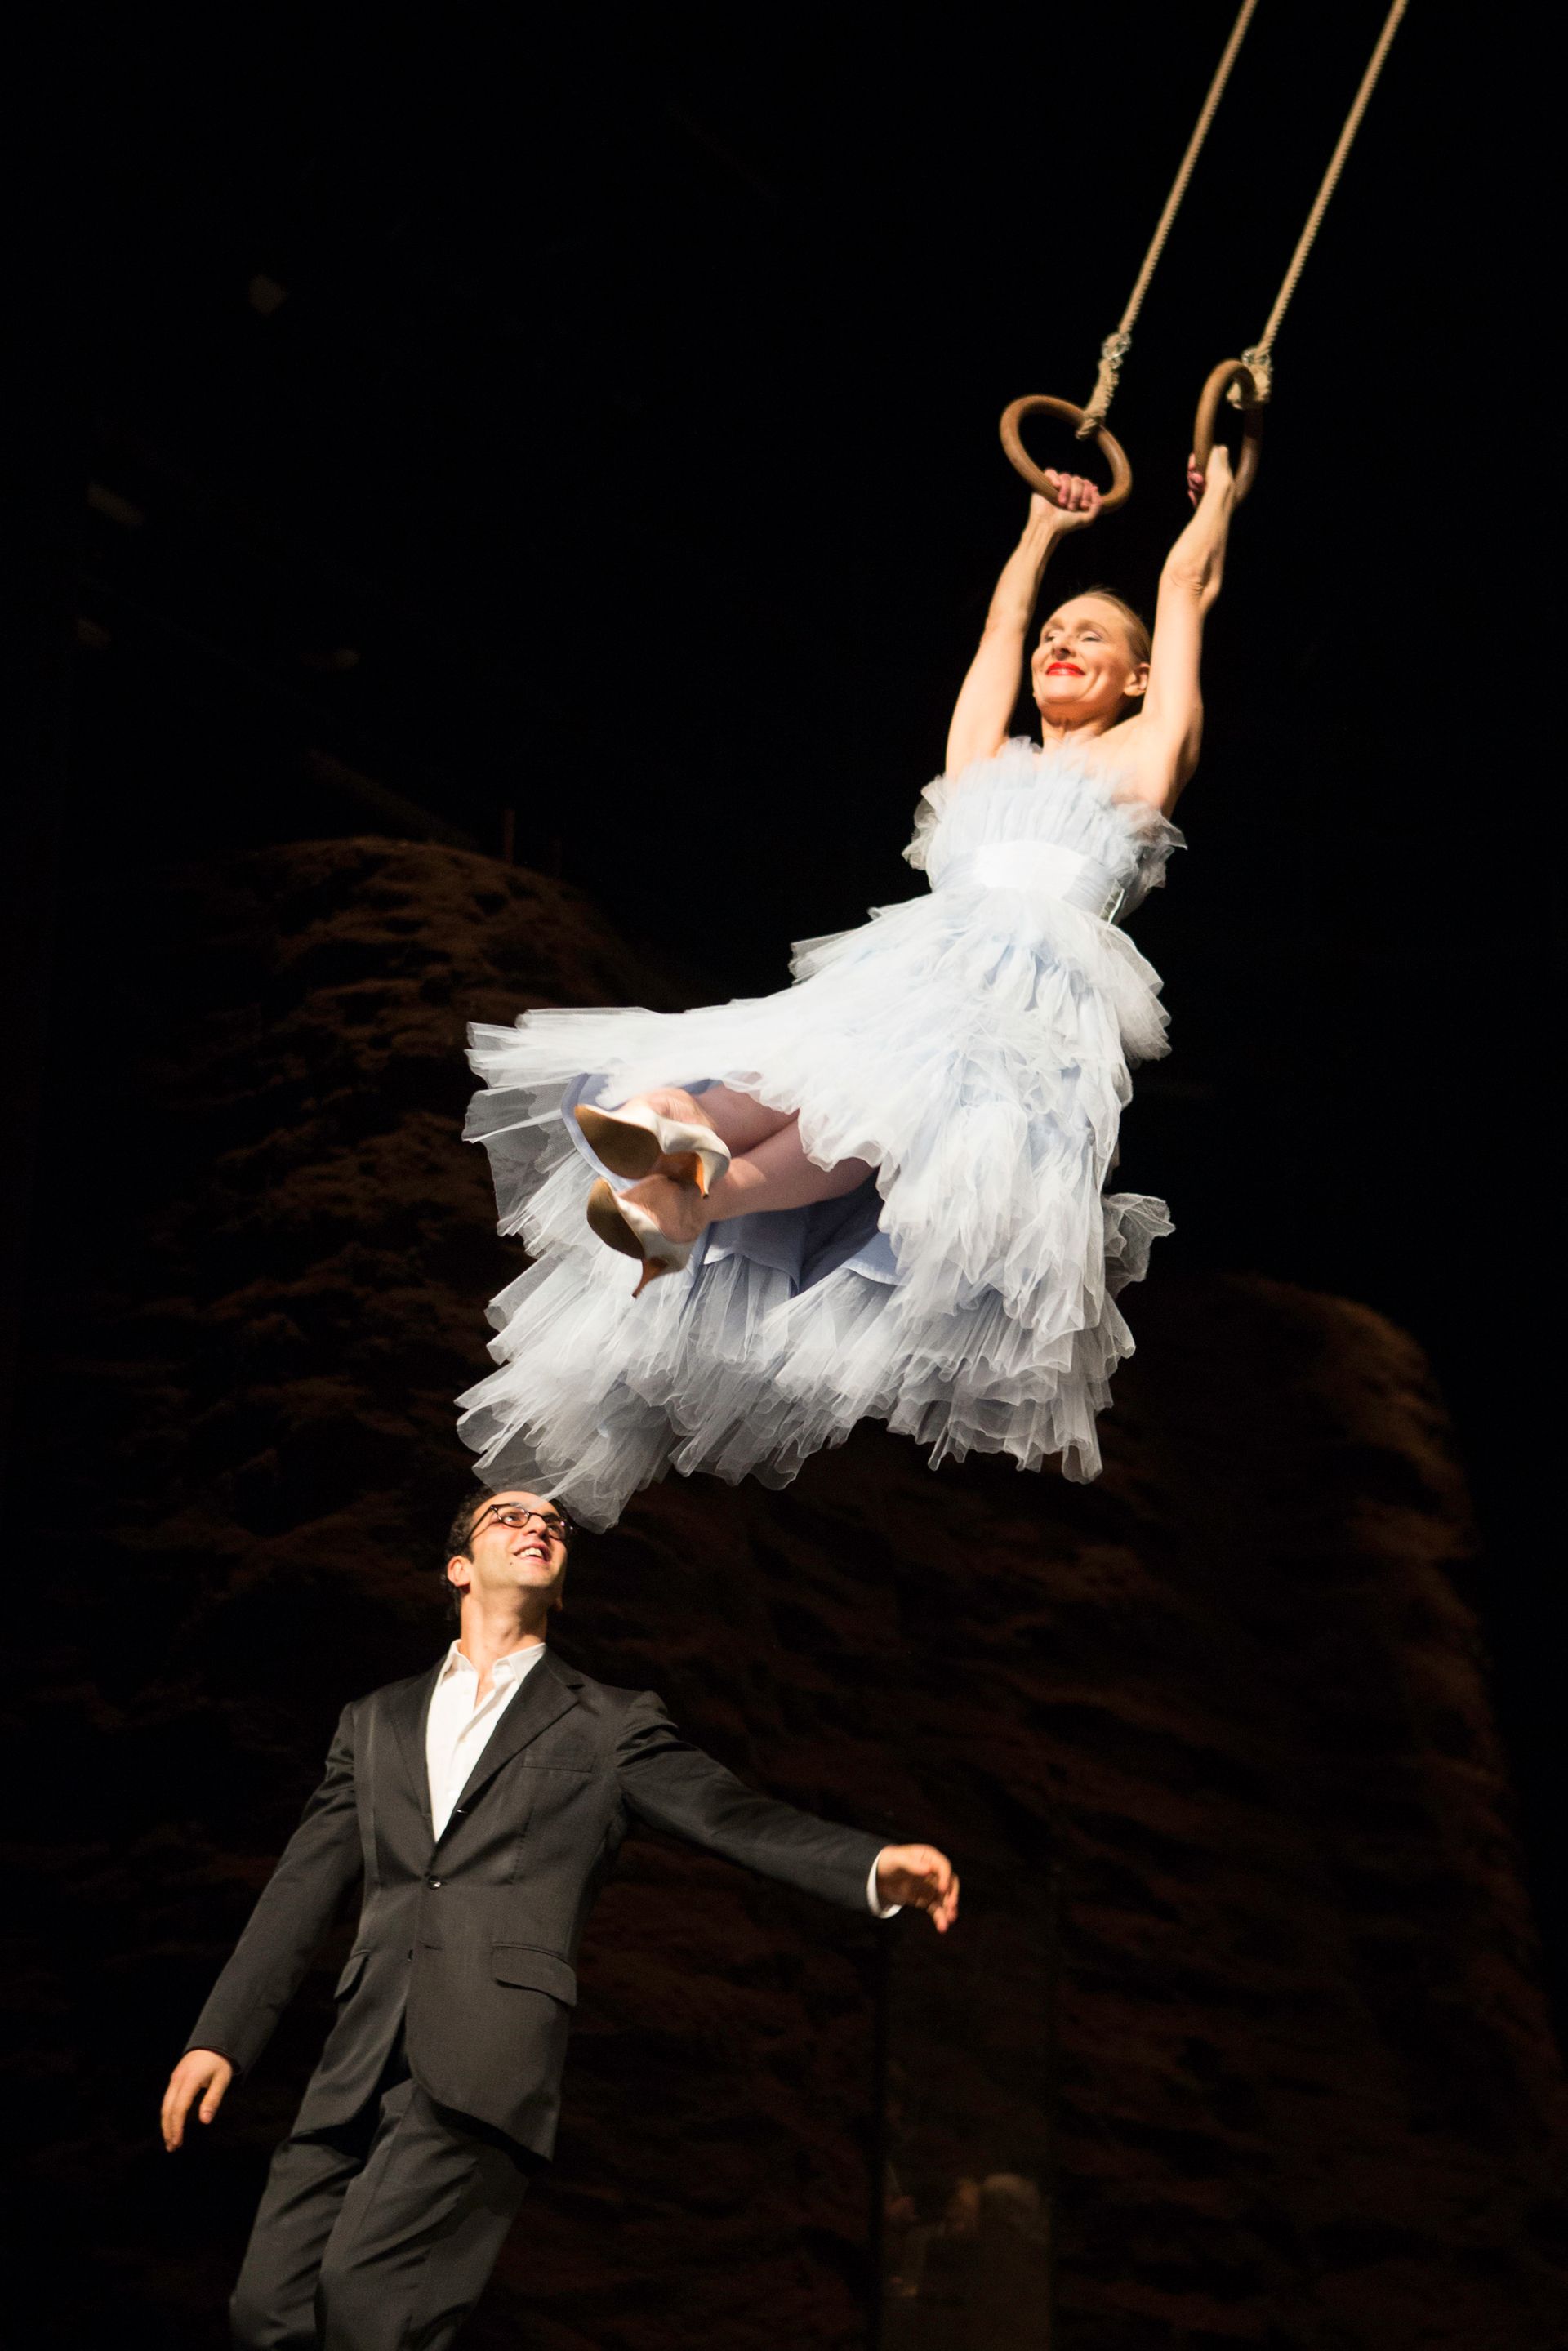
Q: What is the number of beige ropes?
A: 2